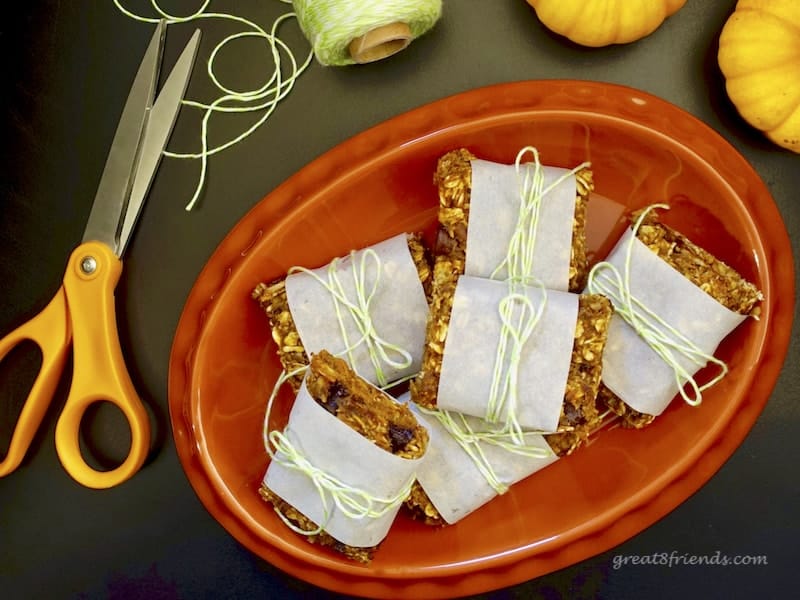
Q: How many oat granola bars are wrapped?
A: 6